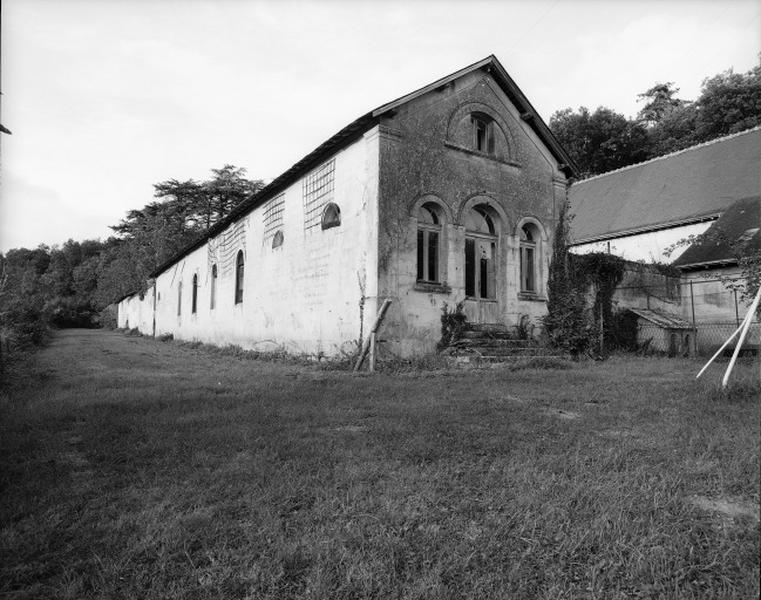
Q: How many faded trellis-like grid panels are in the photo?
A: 3